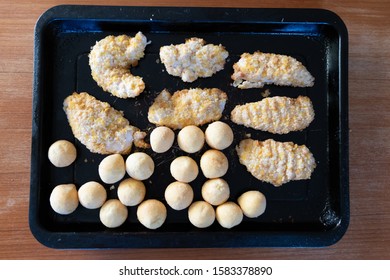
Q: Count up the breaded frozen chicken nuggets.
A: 7